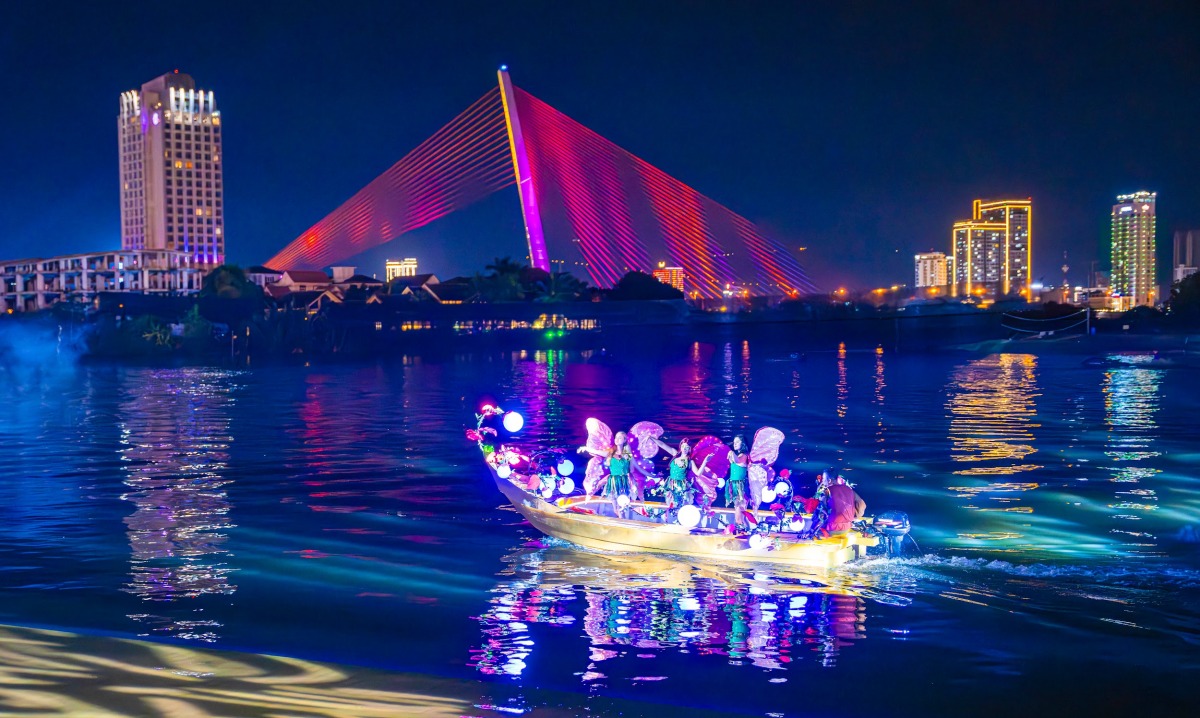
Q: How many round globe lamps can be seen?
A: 13